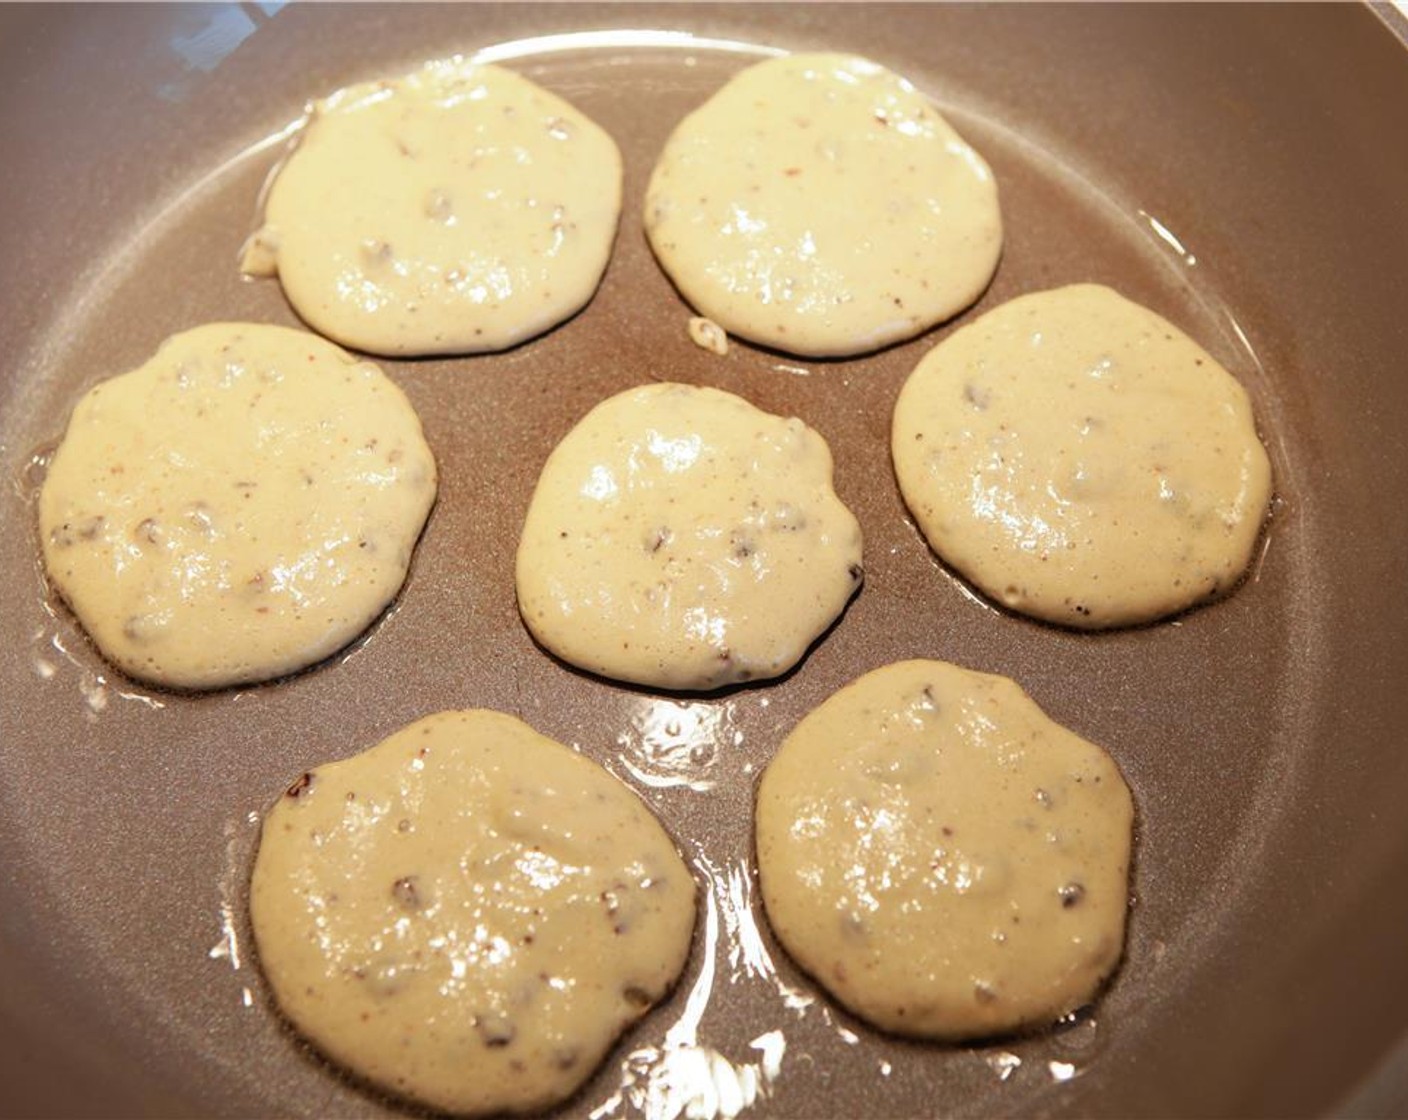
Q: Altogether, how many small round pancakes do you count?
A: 7